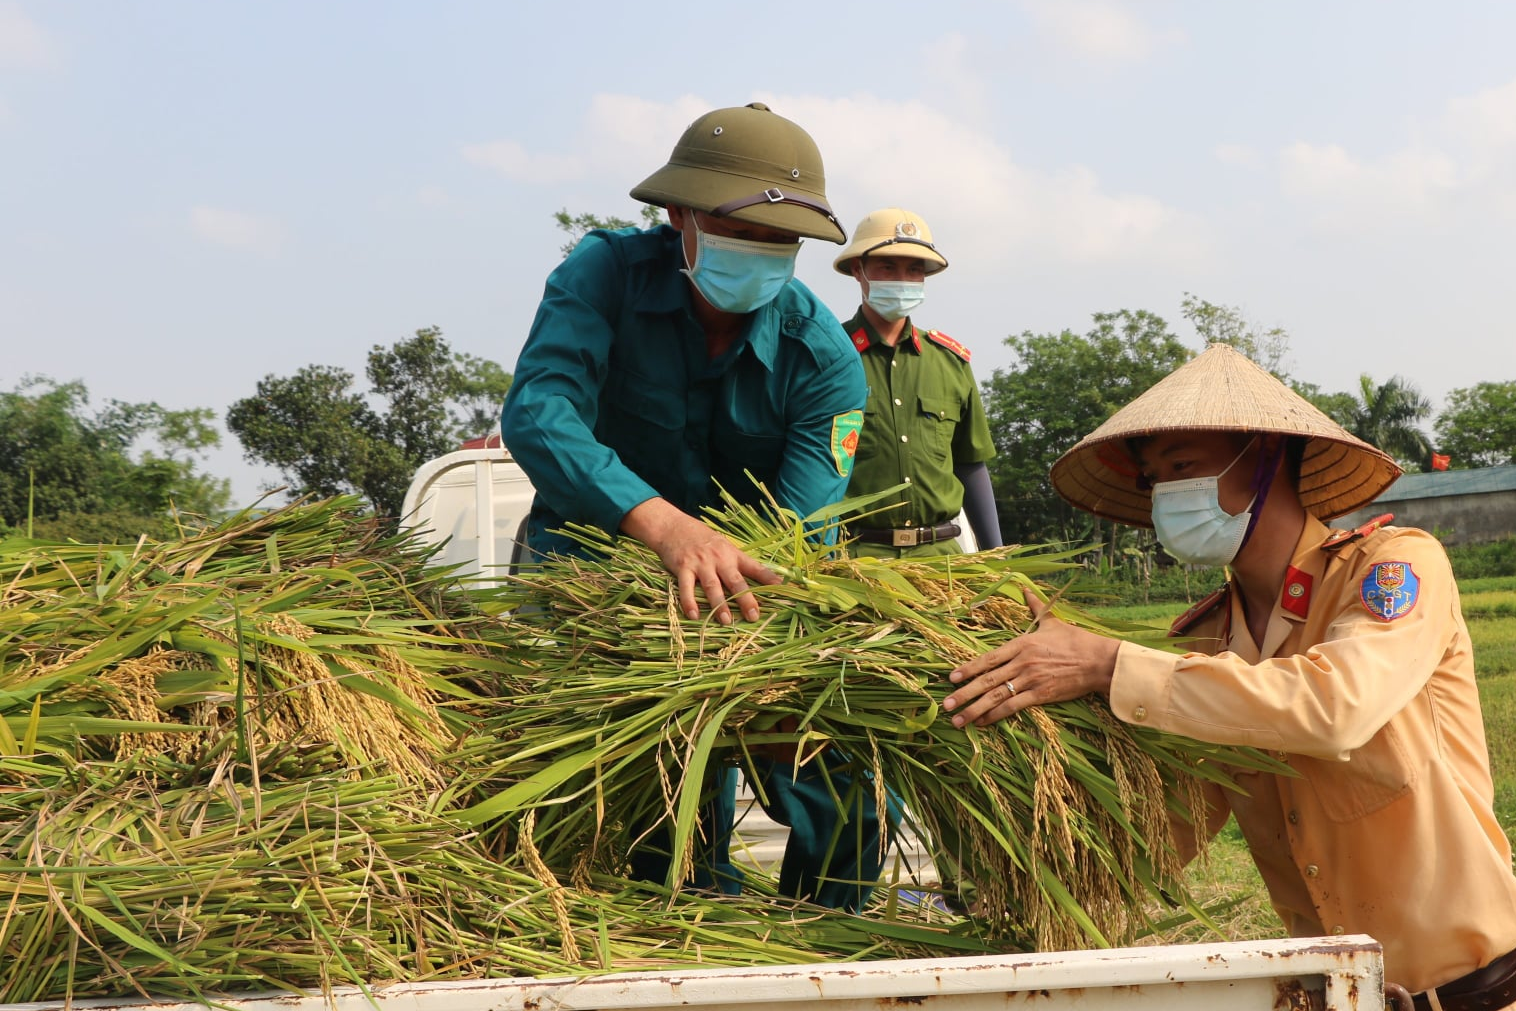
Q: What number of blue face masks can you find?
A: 3